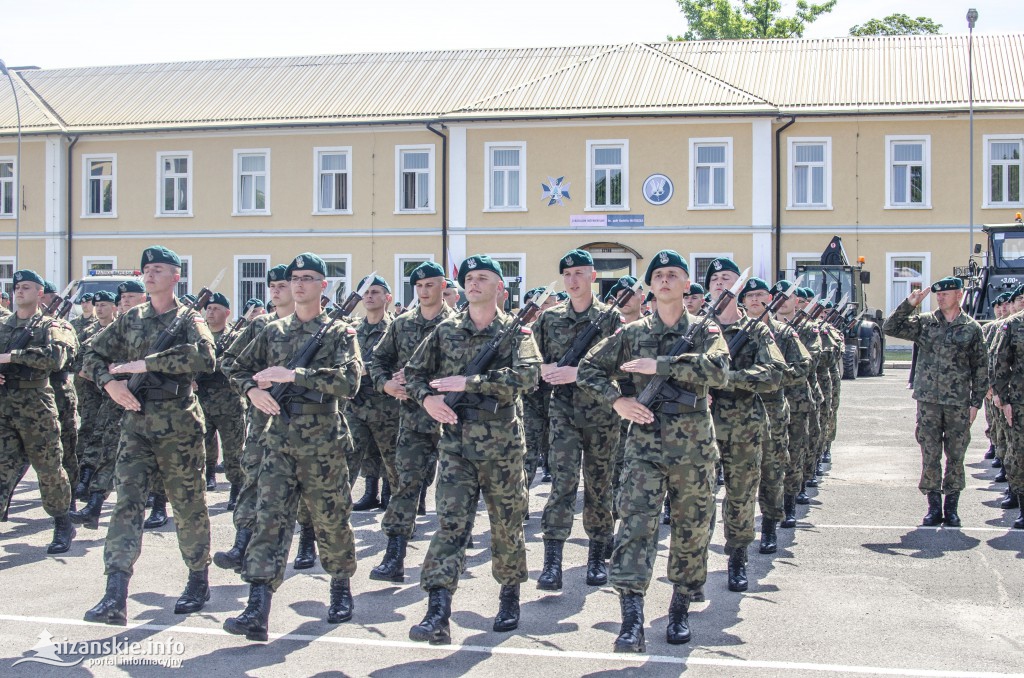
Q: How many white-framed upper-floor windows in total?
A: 12